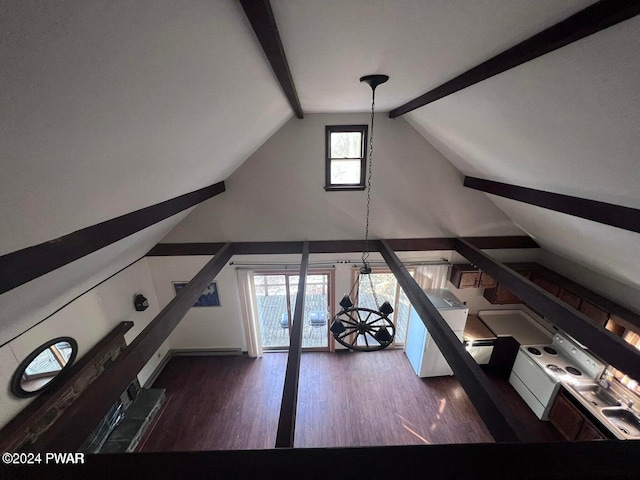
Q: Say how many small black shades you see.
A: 4